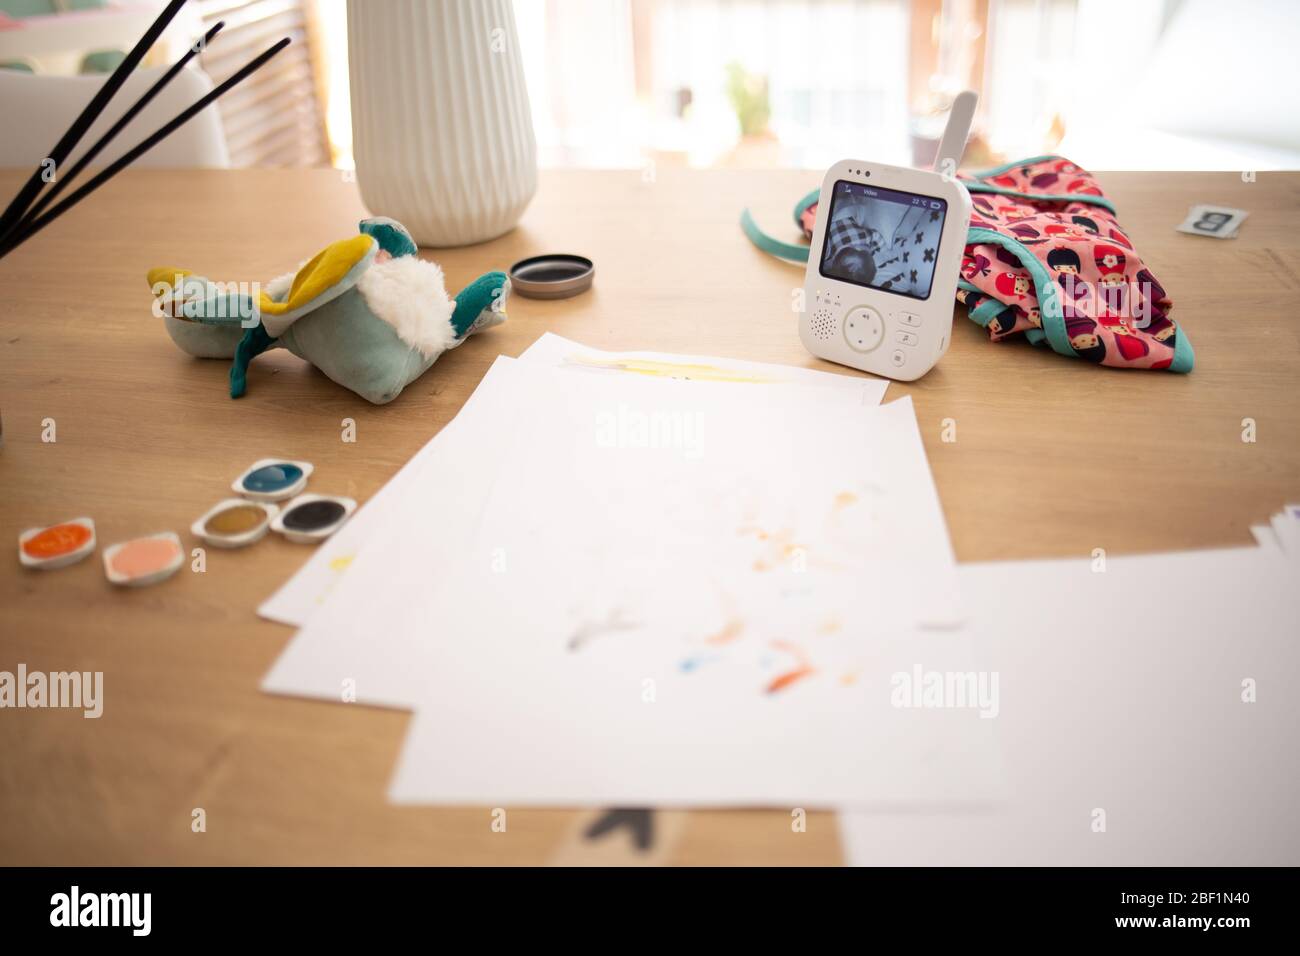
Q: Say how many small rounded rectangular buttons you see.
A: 2